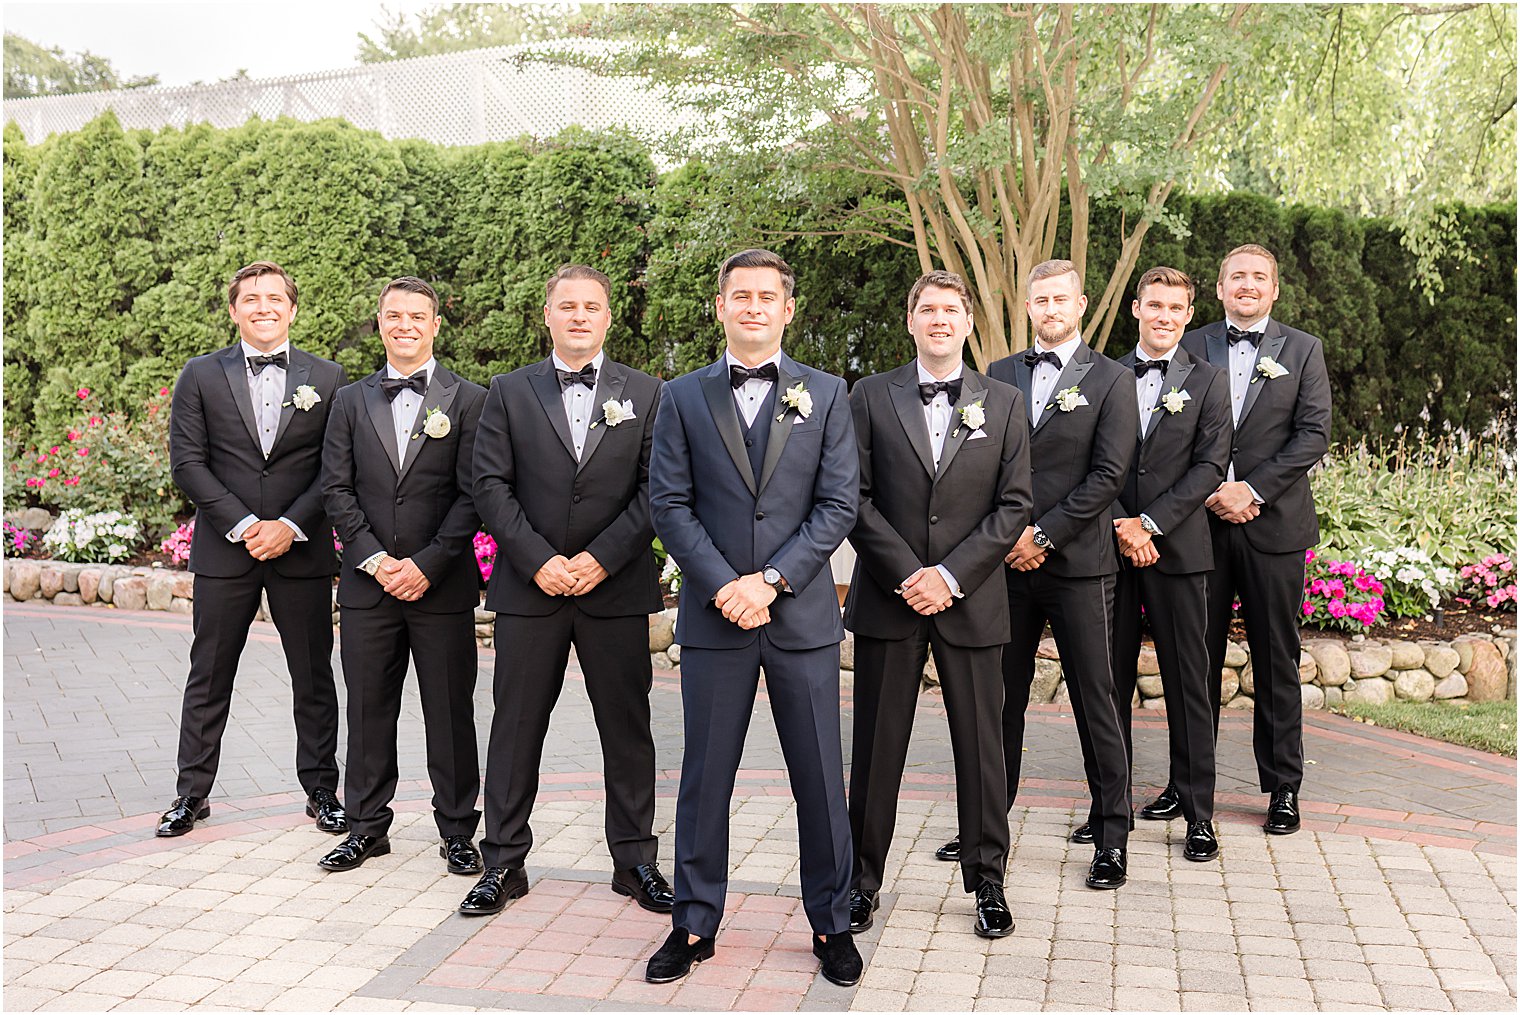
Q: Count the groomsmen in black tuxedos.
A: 7